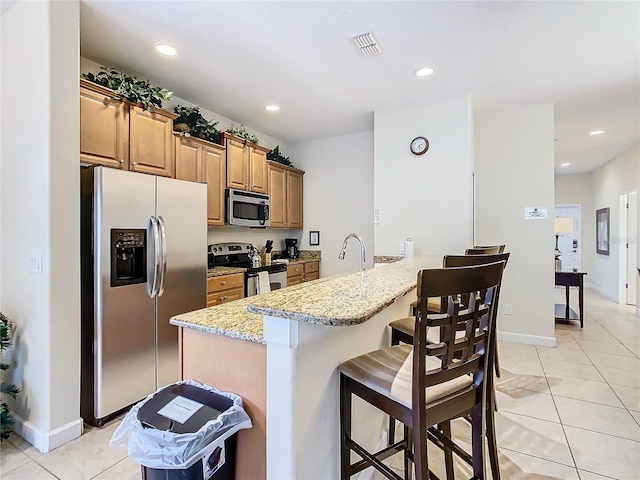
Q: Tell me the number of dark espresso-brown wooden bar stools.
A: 4